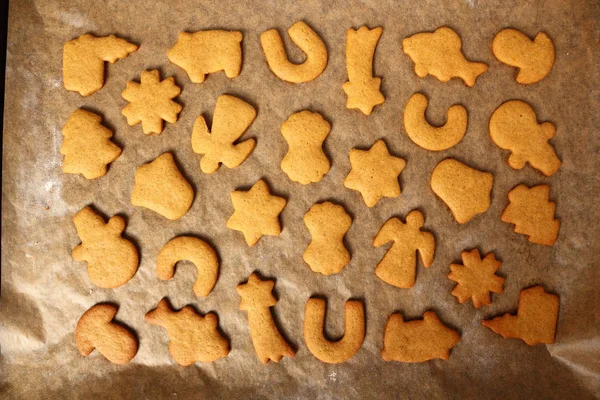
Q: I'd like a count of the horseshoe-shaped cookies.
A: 4